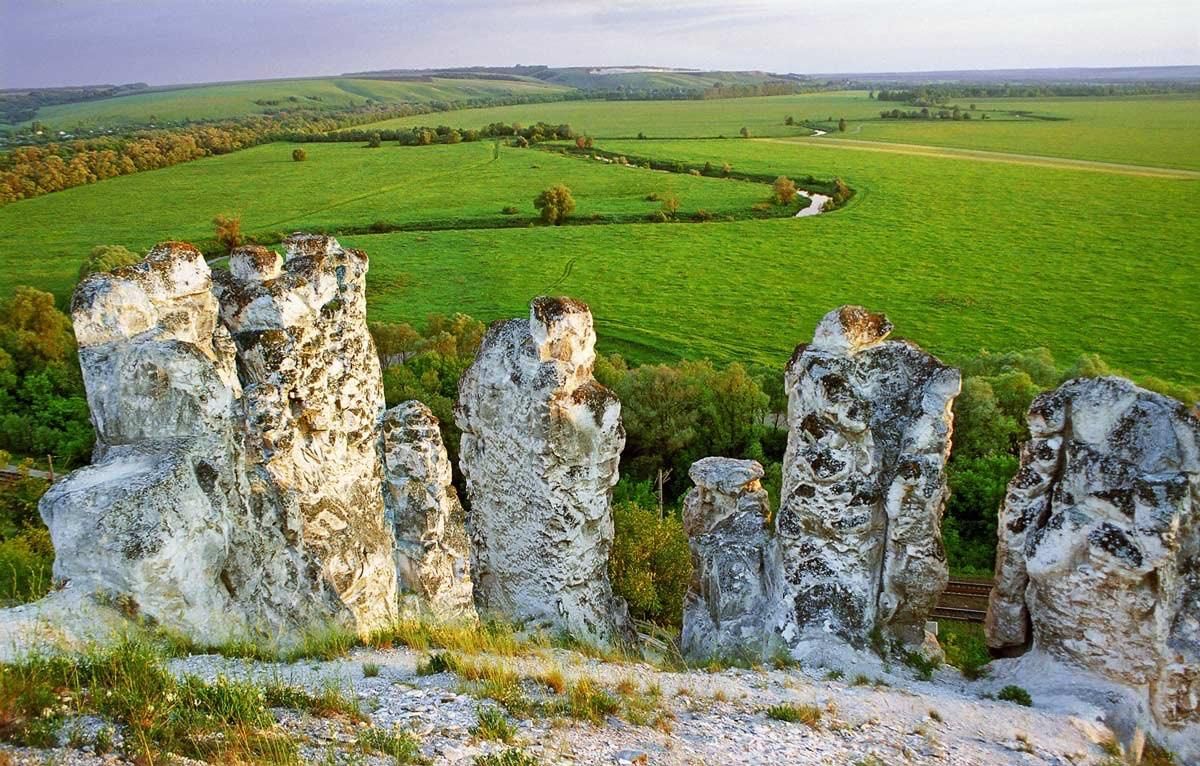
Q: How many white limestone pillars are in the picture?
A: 7